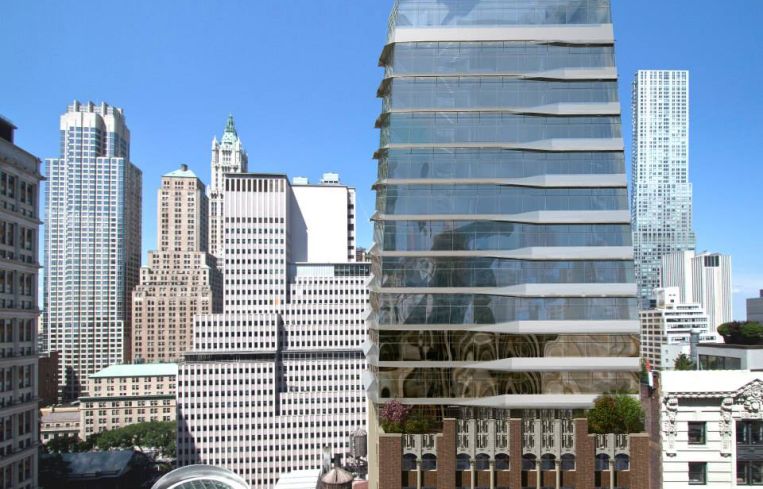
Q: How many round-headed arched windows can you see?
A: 10